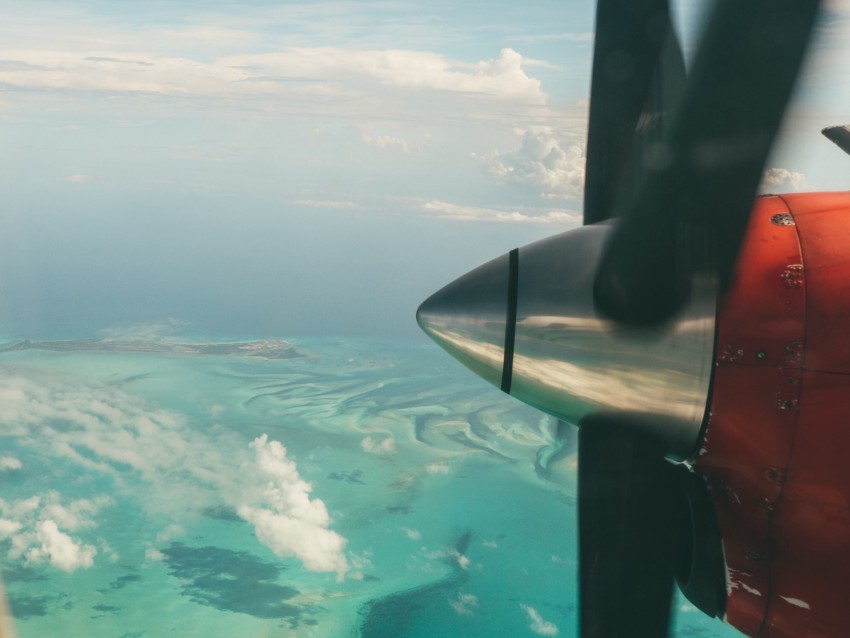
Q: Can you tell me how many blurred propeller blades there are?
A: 3